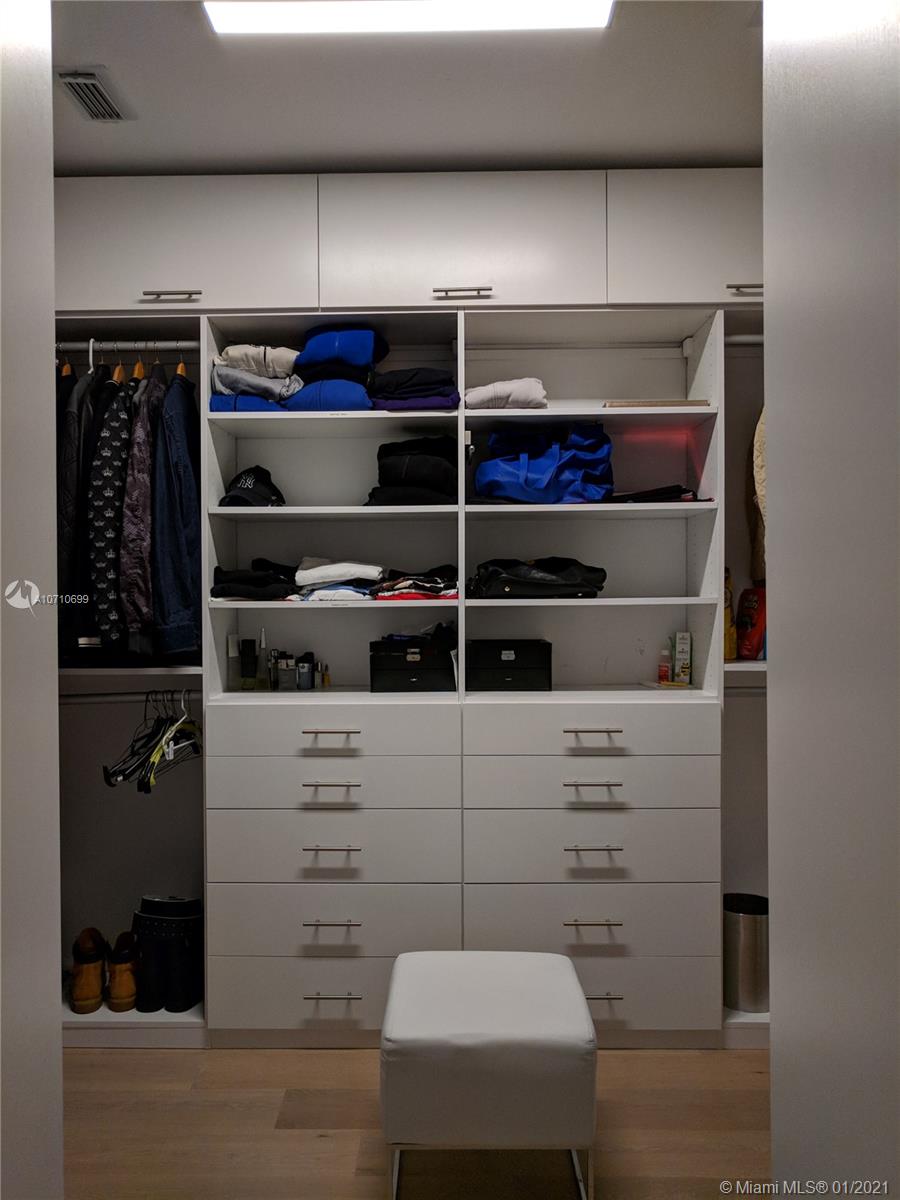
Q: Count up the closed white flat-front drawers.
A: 10